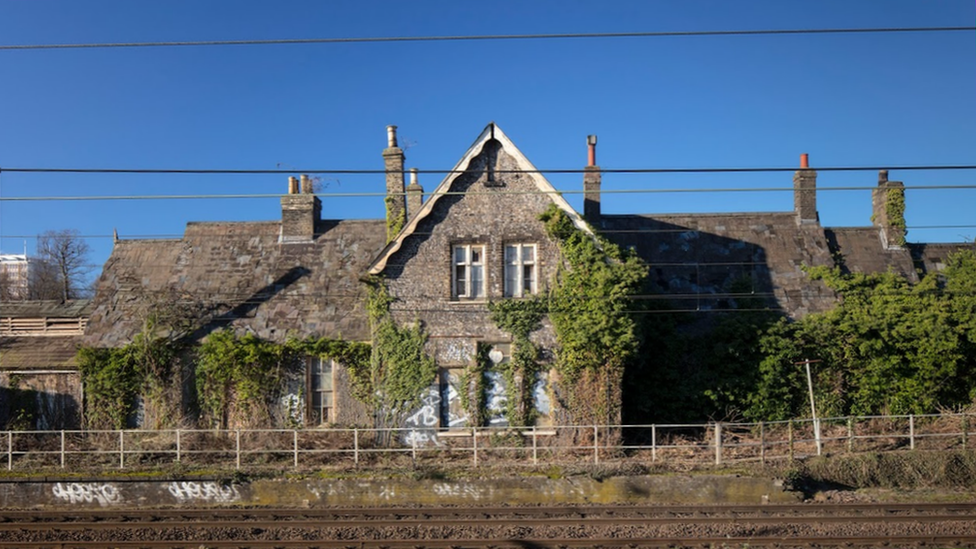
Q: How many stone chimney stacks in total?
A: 6